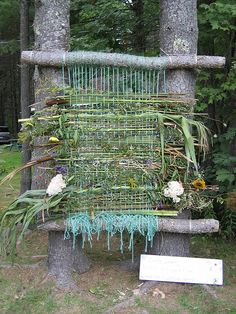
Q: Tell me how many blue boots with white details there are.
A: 0